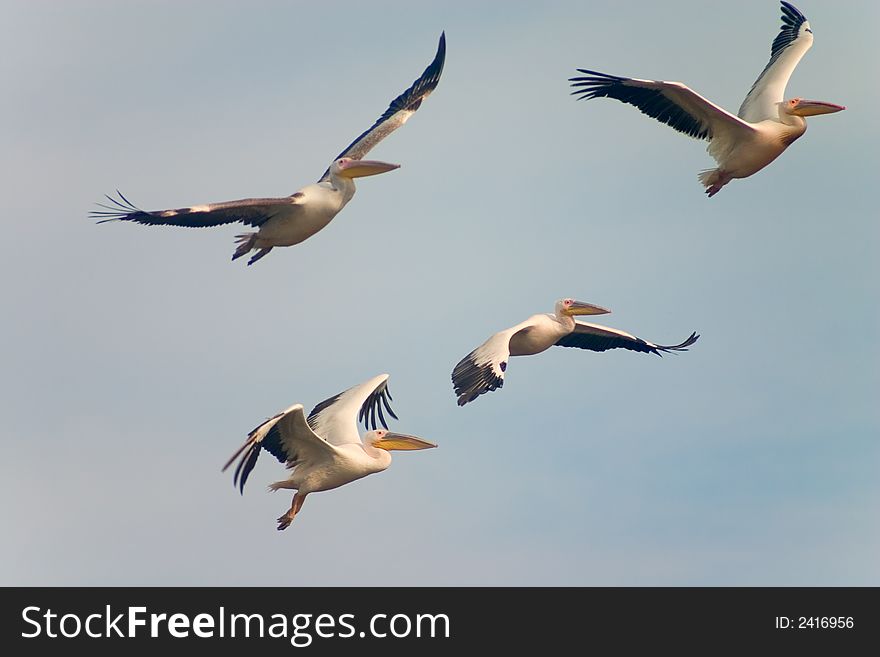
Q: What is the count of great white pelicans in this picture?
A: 4